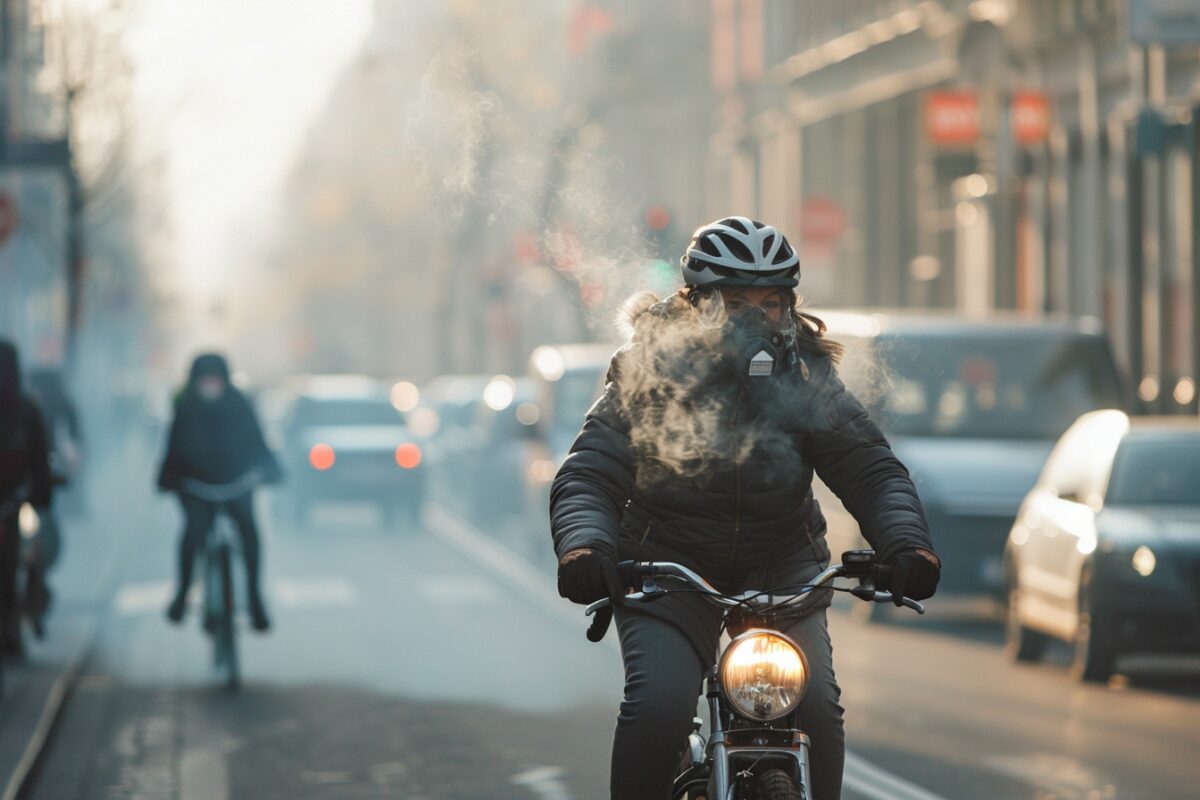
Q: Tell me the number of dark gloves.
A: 2